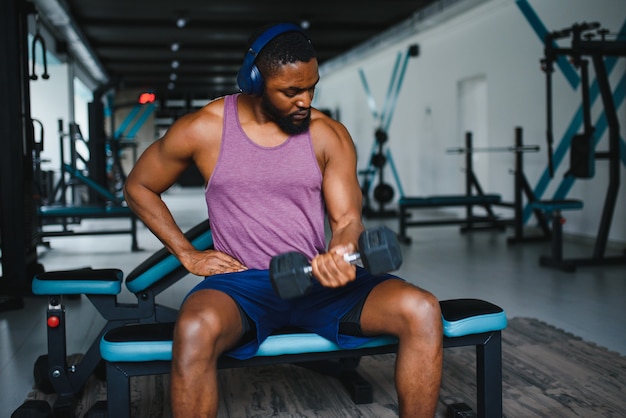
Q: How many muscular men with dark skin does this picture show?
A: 1